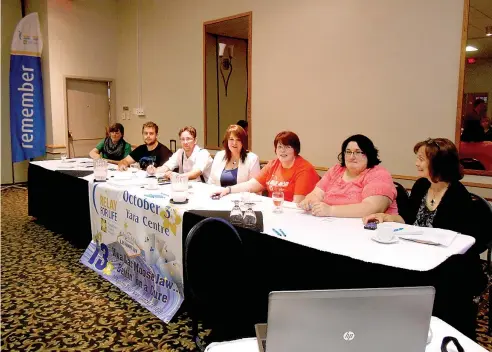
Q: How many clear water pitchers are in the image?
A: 2